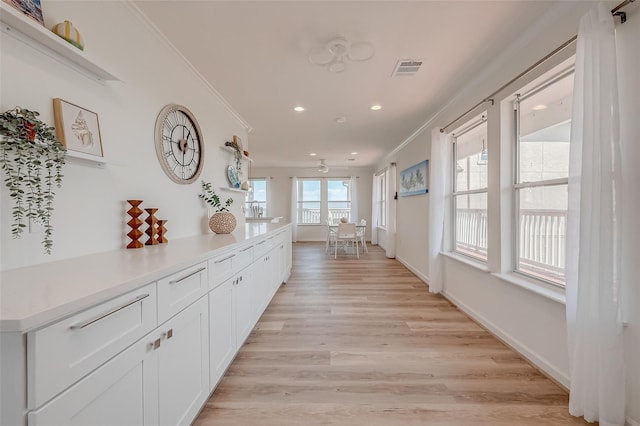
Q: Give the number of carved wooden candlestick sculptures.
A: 3